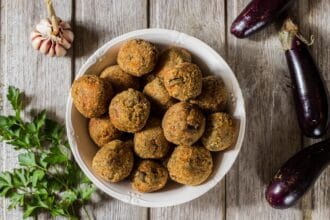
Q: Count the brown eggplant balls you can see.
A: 15